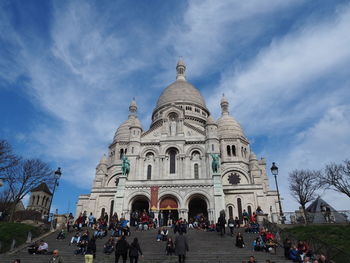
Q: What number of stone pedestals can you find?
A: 2